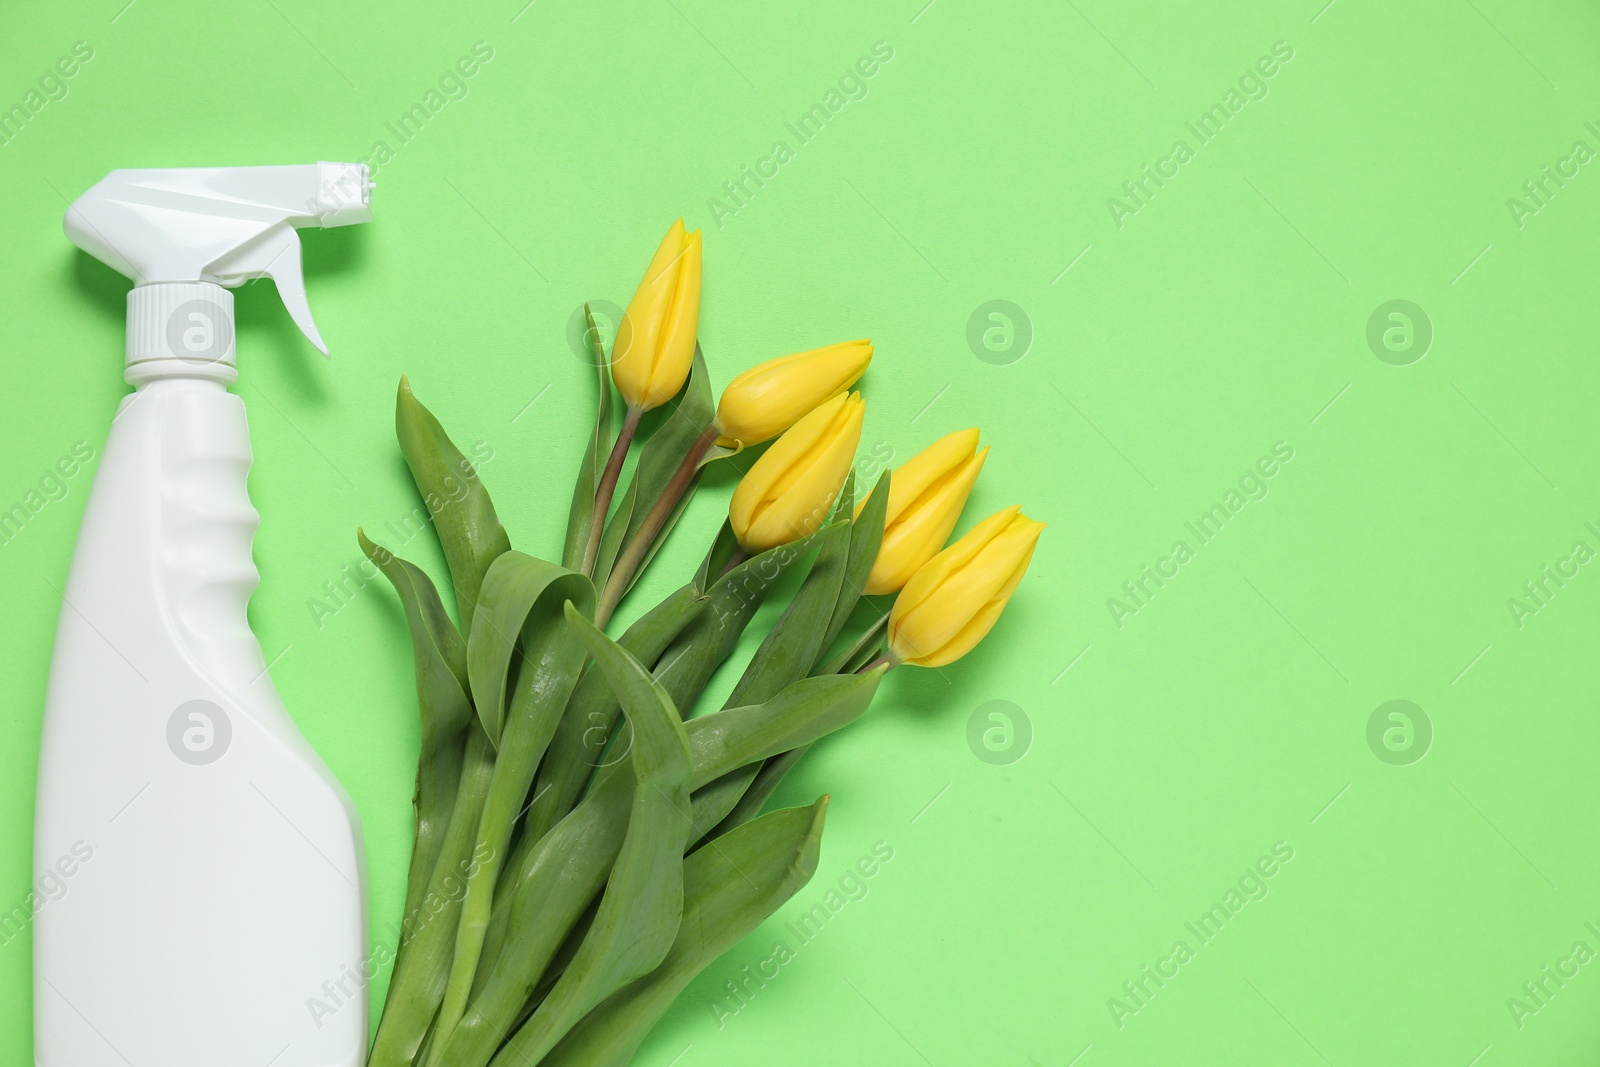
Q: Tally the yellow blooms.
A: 5